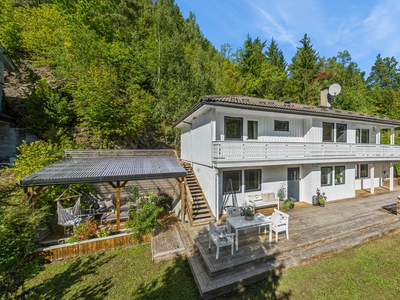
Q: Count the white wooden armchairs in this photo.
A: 3